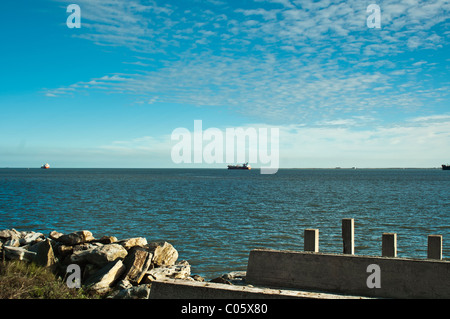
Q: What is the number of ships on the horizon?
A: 3